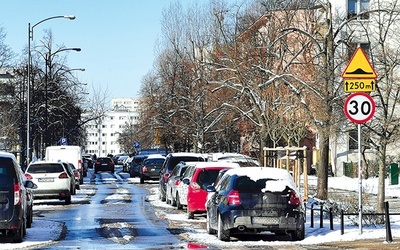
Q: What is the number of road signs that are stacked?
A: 3